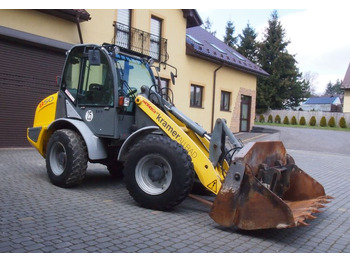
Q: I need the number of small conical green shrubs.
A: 10